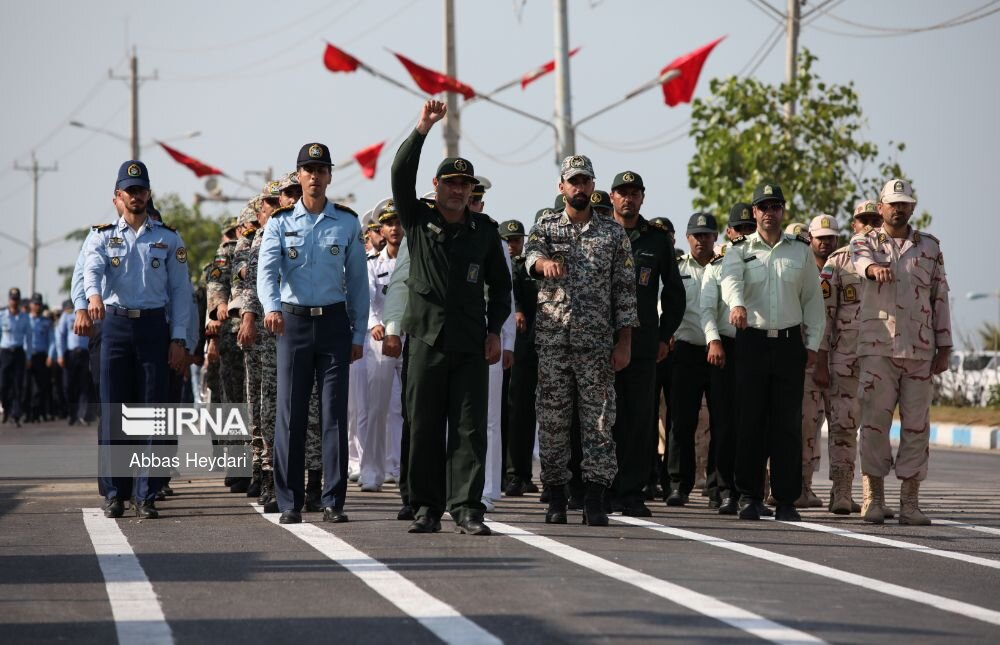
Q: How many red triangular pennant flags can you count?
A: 6